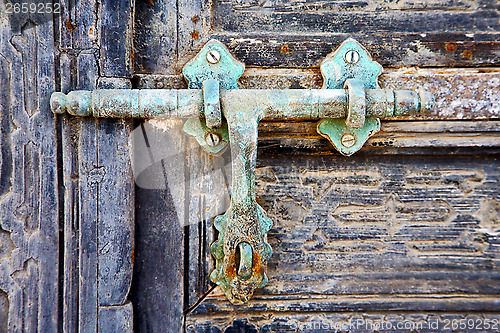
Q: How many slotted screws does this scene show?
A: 4